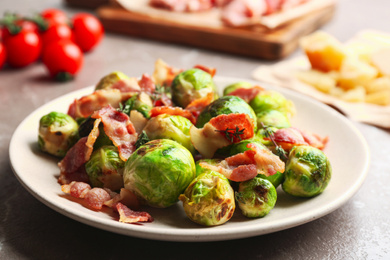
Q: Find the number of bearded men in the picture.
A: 0